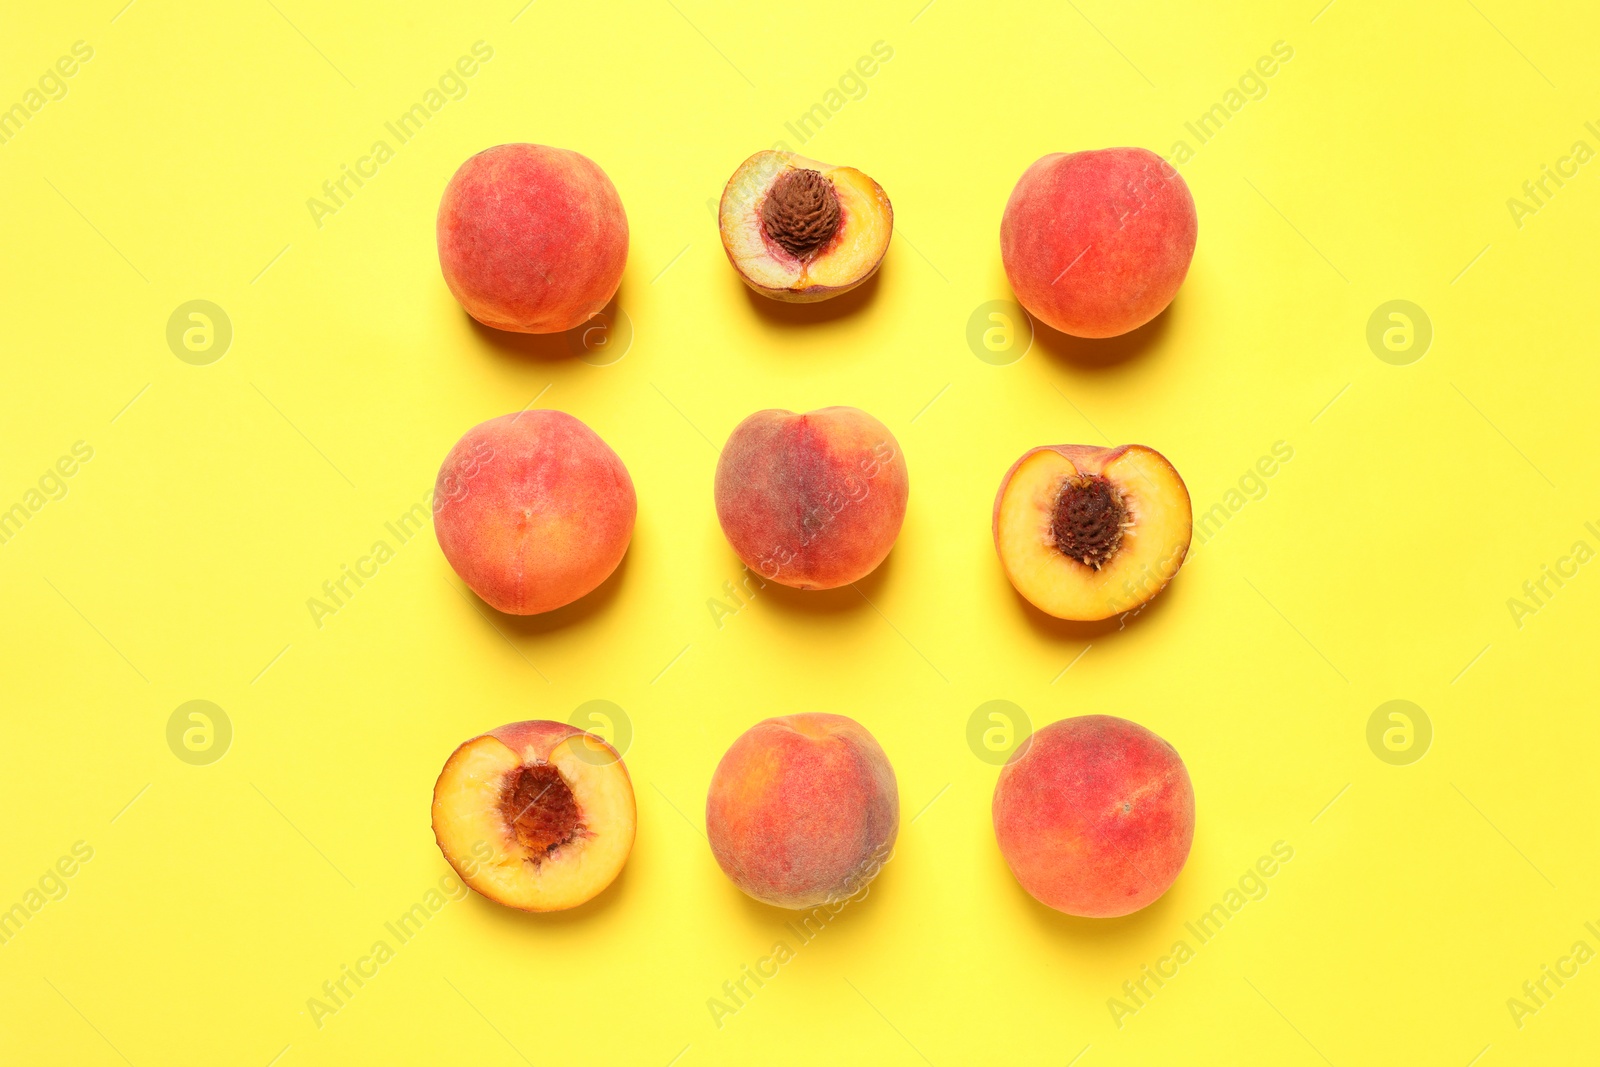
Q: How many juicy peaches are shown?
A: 9